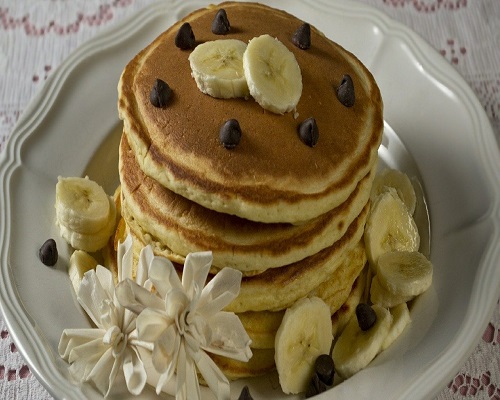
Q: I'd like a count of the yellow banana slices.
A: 12